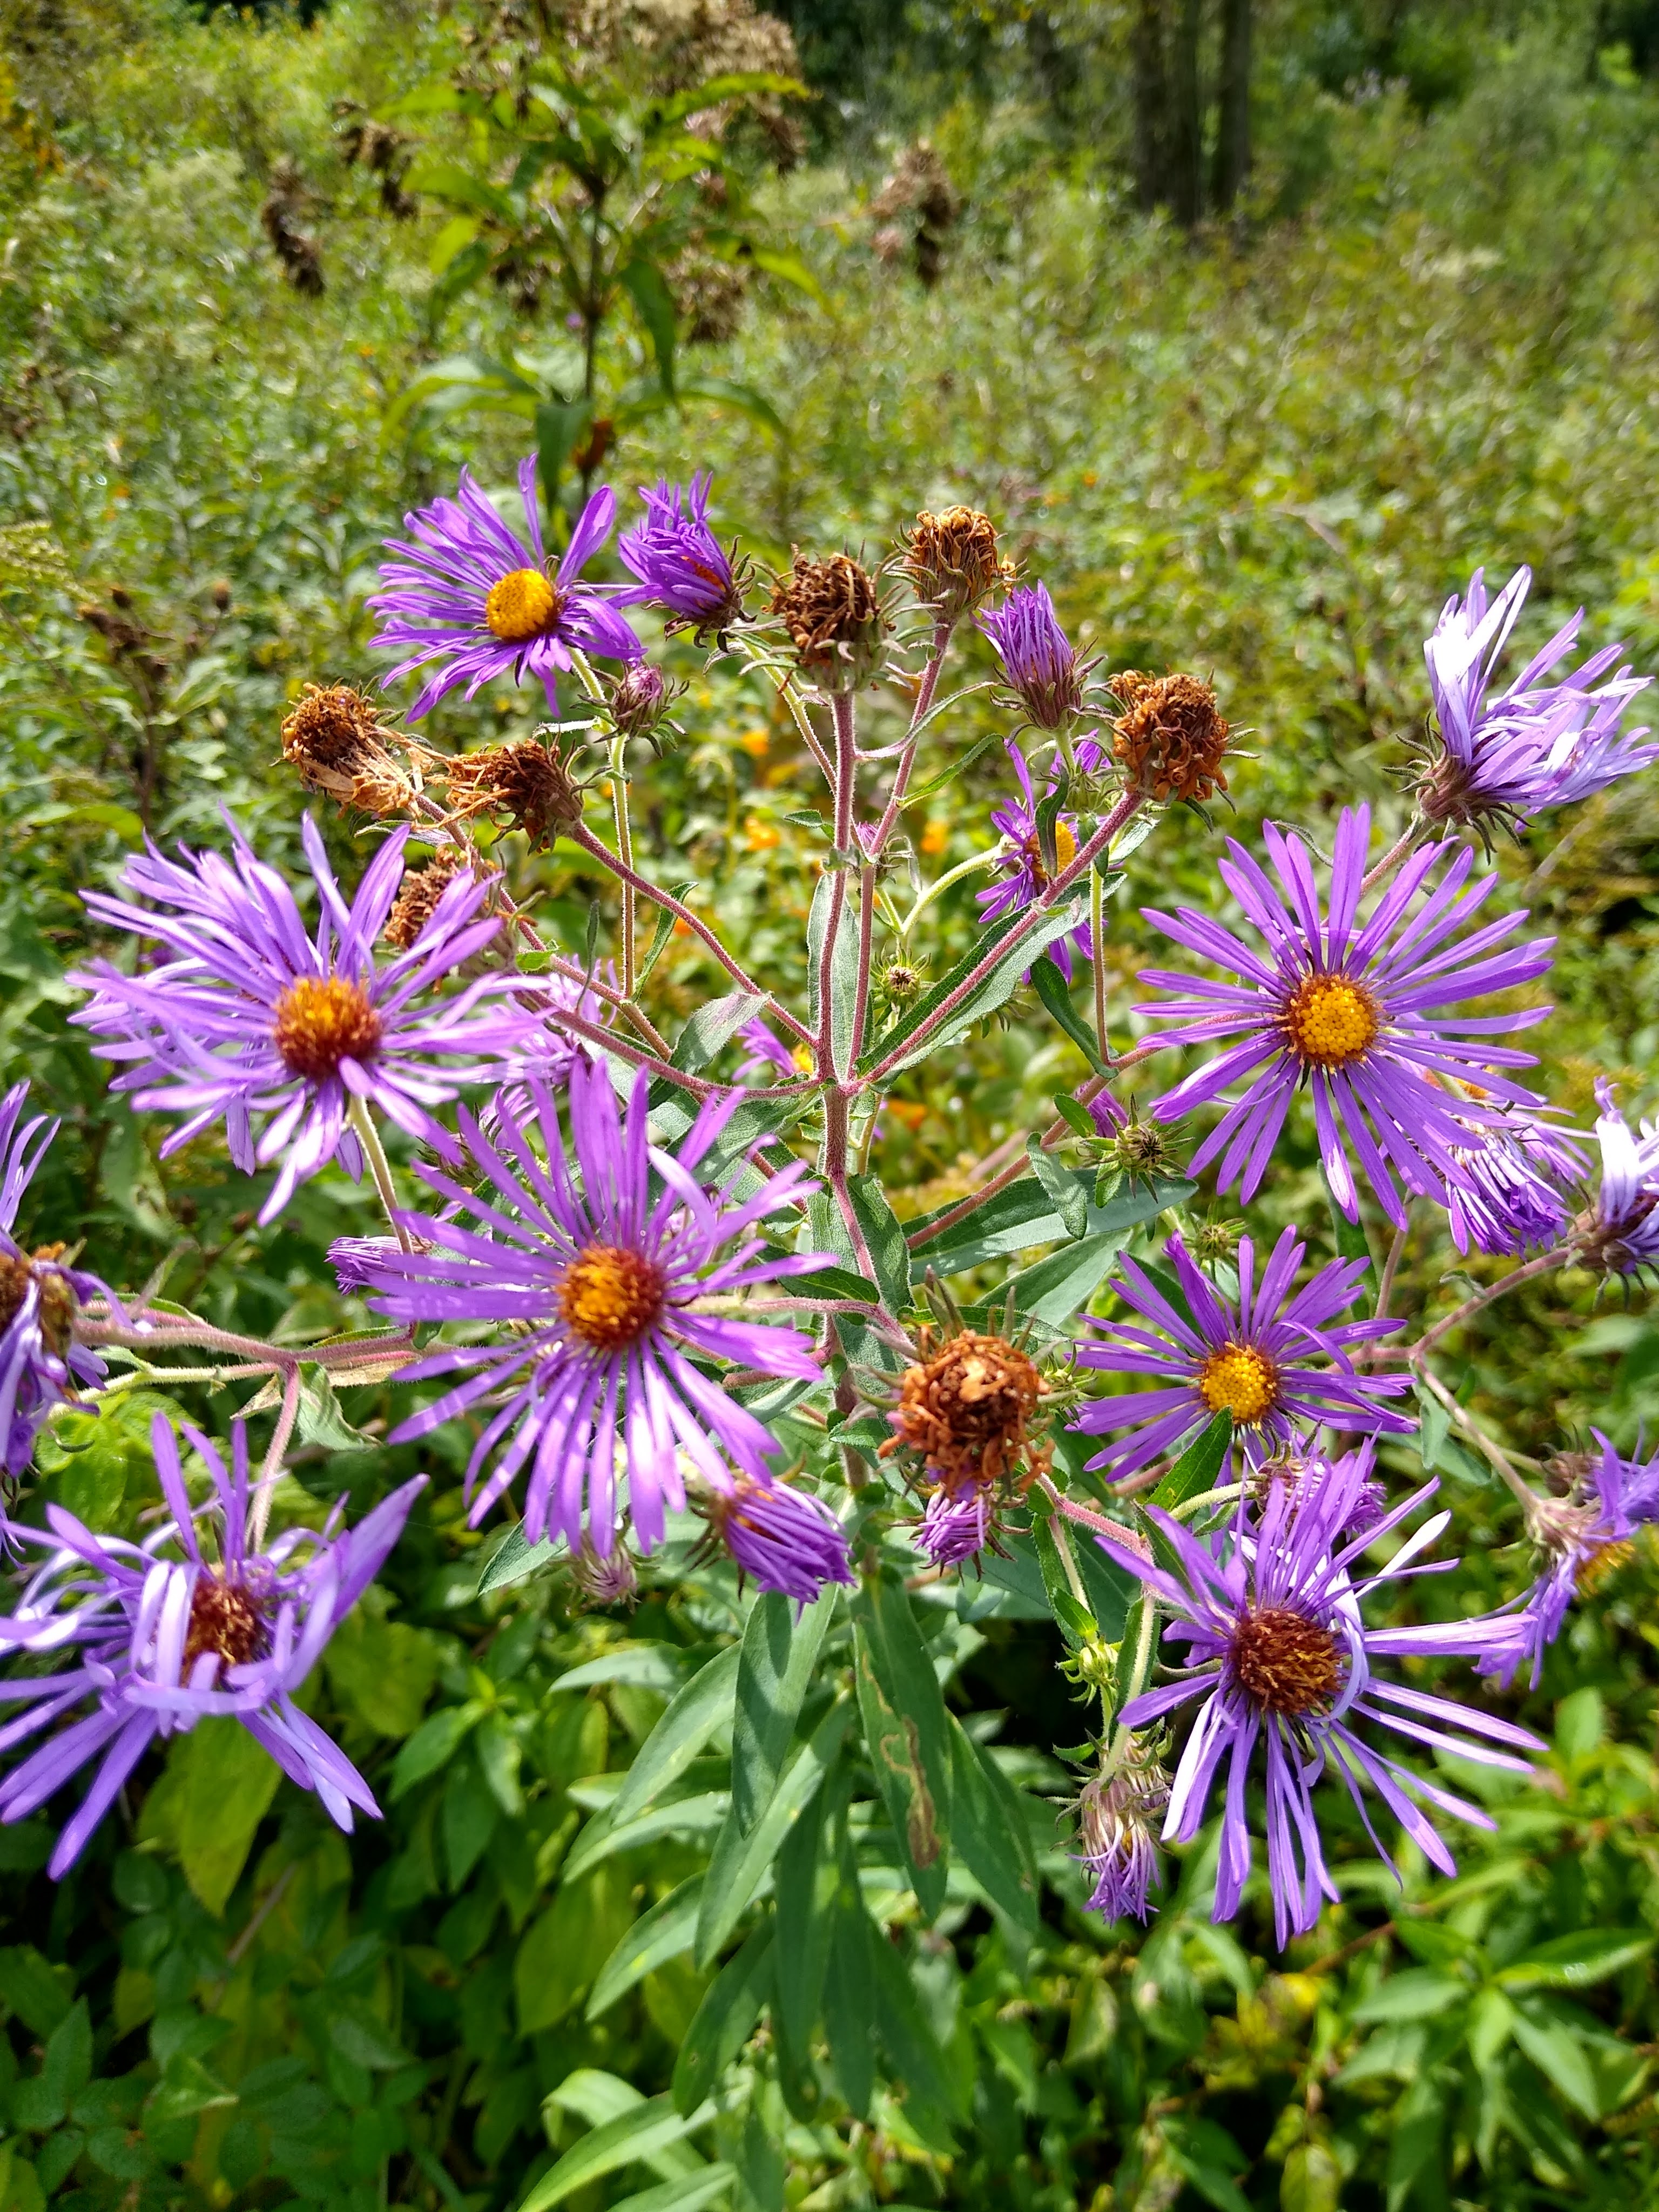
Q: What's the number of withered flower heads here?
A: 7